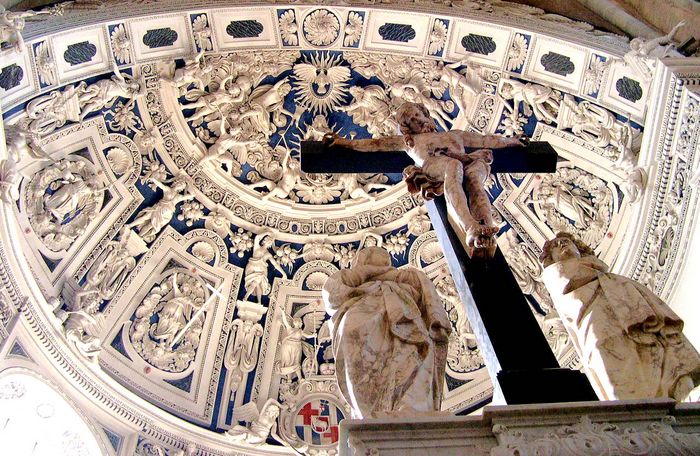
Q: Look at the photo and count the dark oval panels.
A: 8